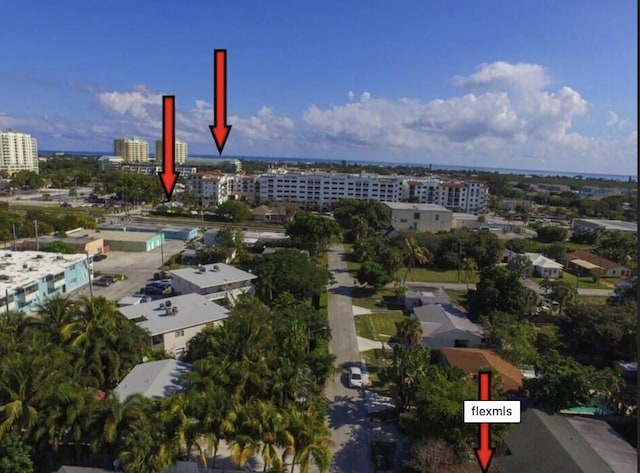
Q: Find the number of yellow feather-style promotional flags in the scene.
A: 0